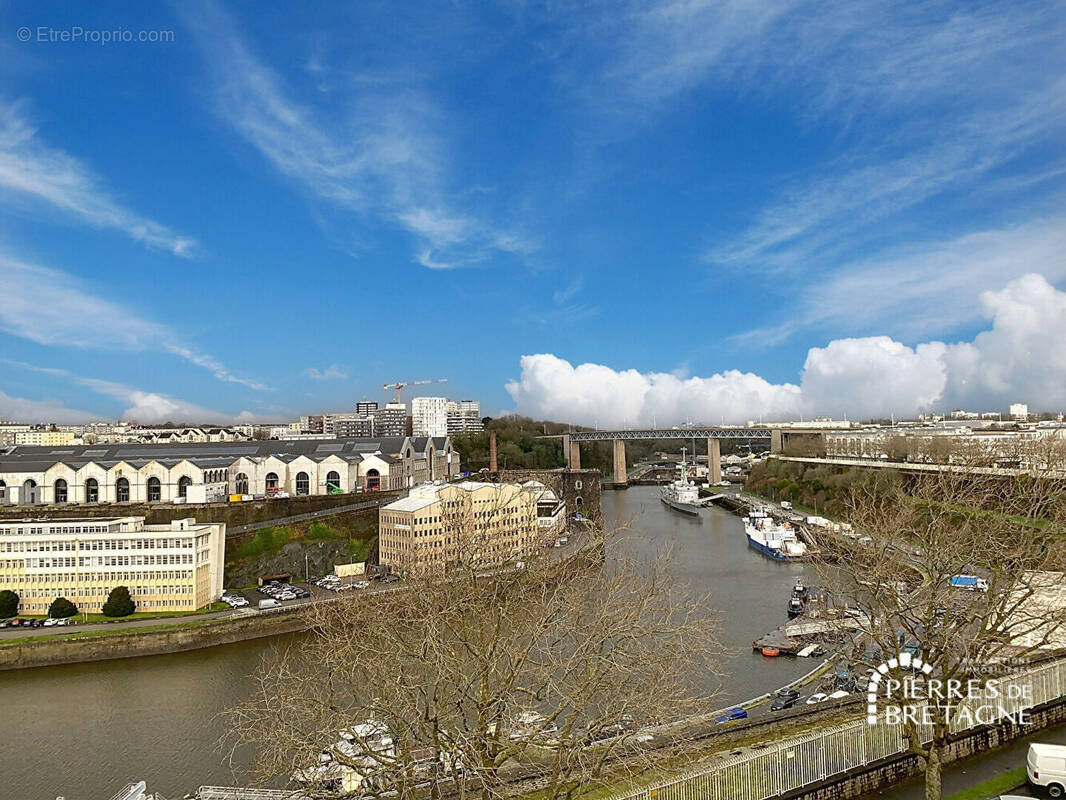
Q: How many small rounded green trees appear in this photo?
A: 3